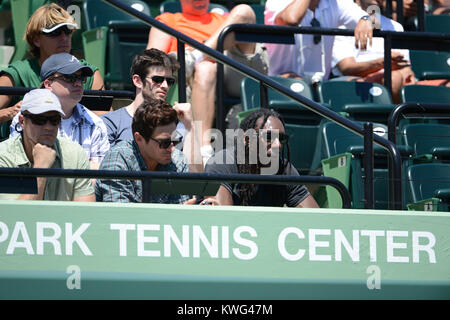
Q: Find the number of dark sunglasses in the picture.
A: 6